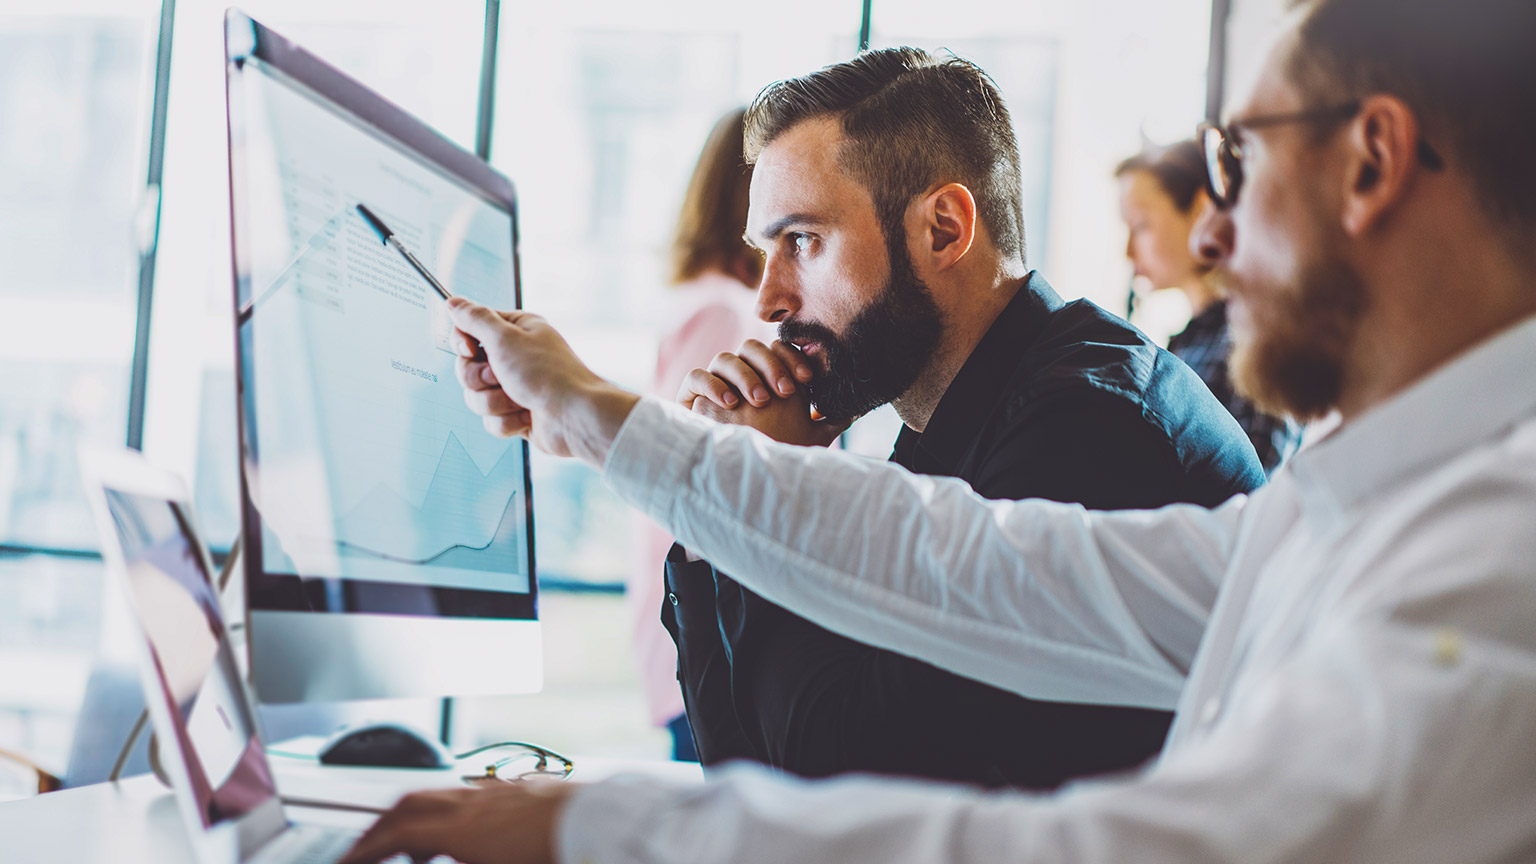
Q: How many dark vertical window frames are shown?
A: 4